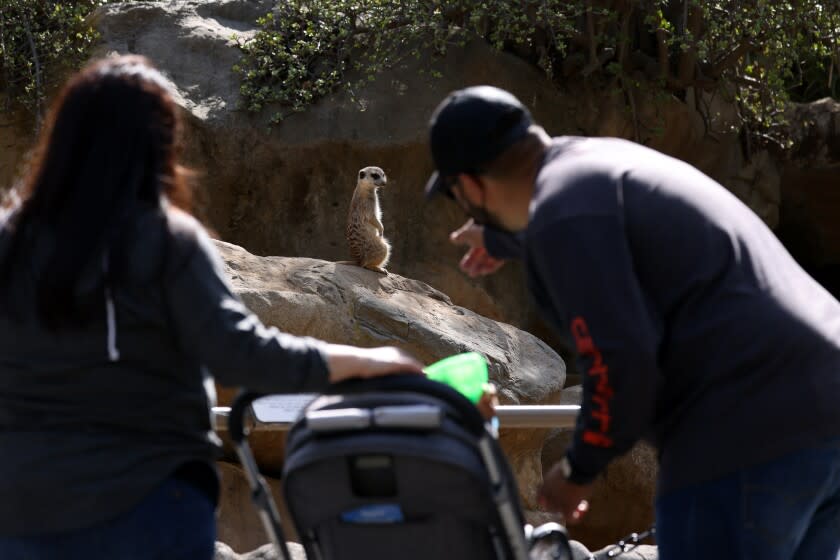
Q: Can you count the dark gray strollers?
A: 1